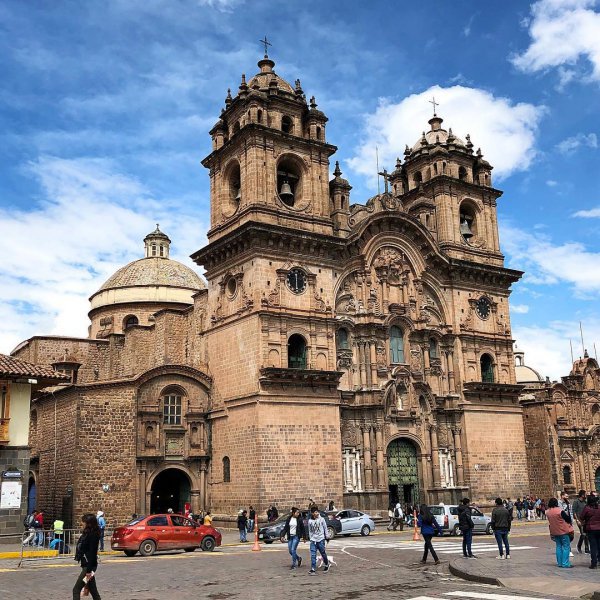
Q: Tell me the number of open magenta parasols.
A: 0